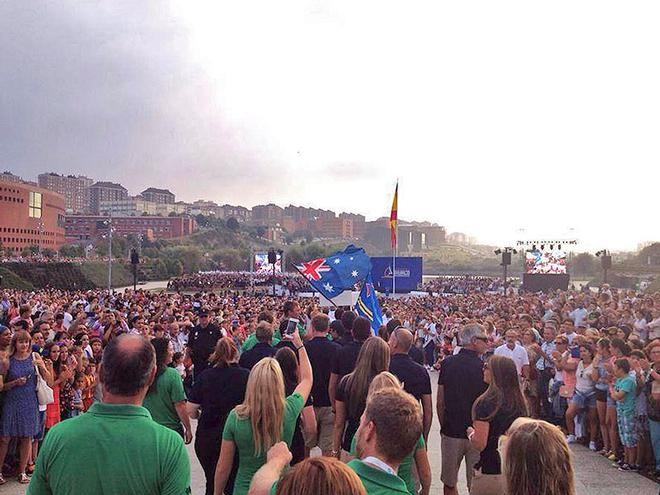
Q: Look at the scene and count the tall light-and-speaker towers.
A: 4